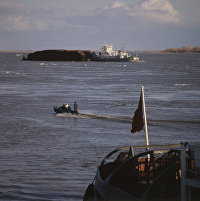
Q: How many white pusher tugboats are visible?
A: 1